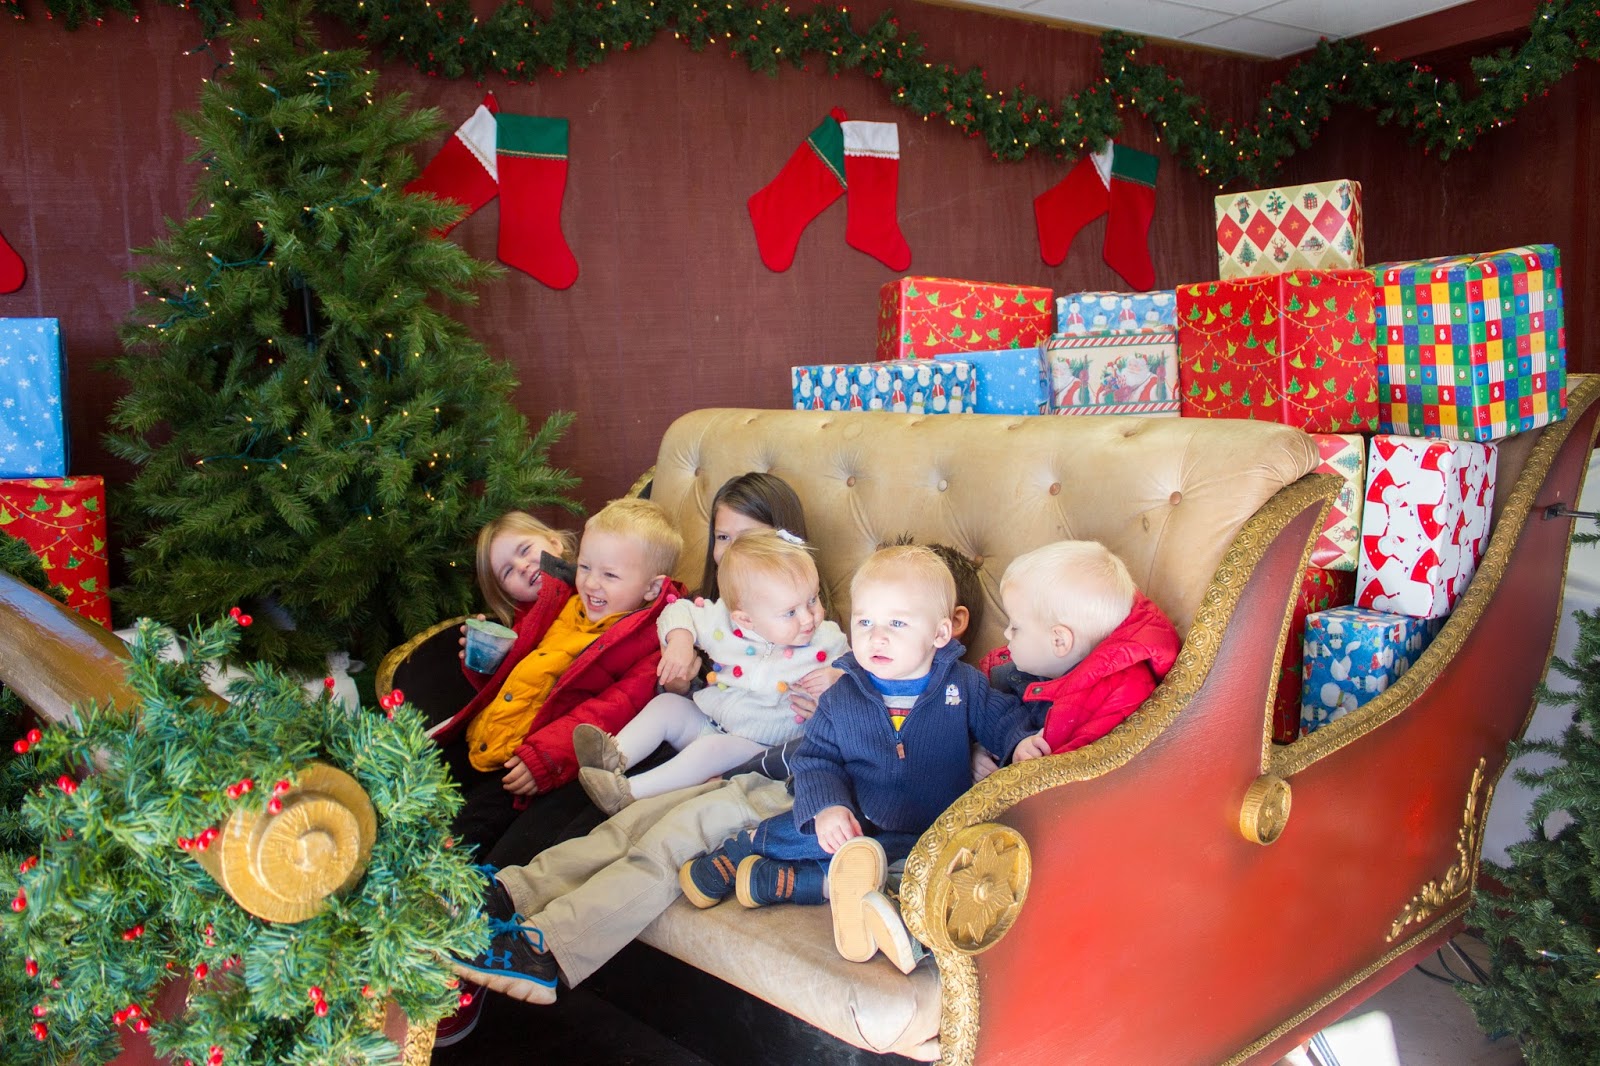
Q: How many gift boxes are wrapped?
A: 14